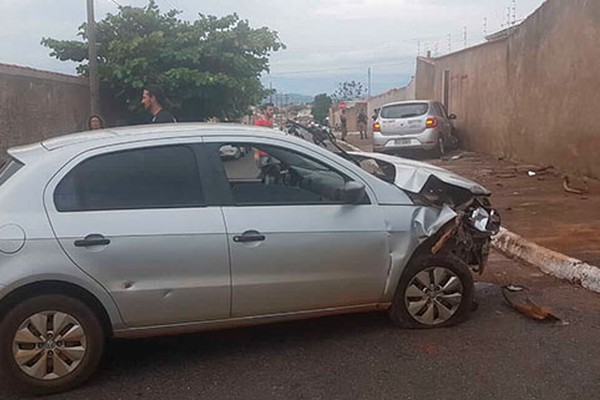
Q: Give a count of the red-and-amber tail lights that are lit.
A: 2